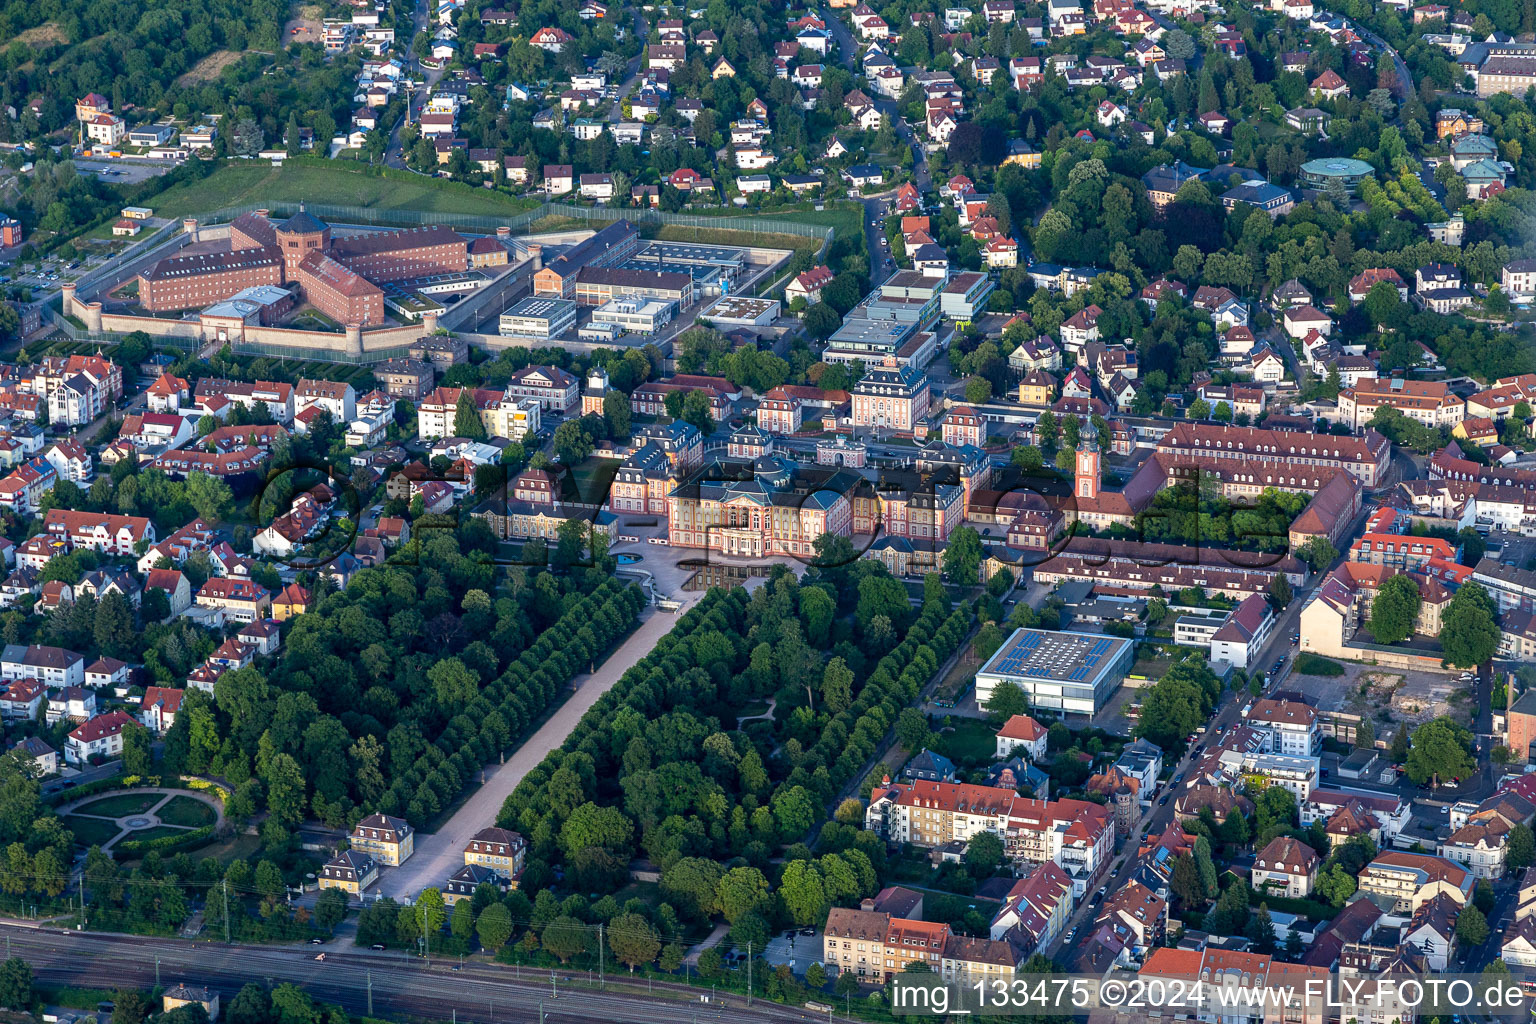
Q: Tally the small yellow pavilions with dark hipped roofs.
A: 4